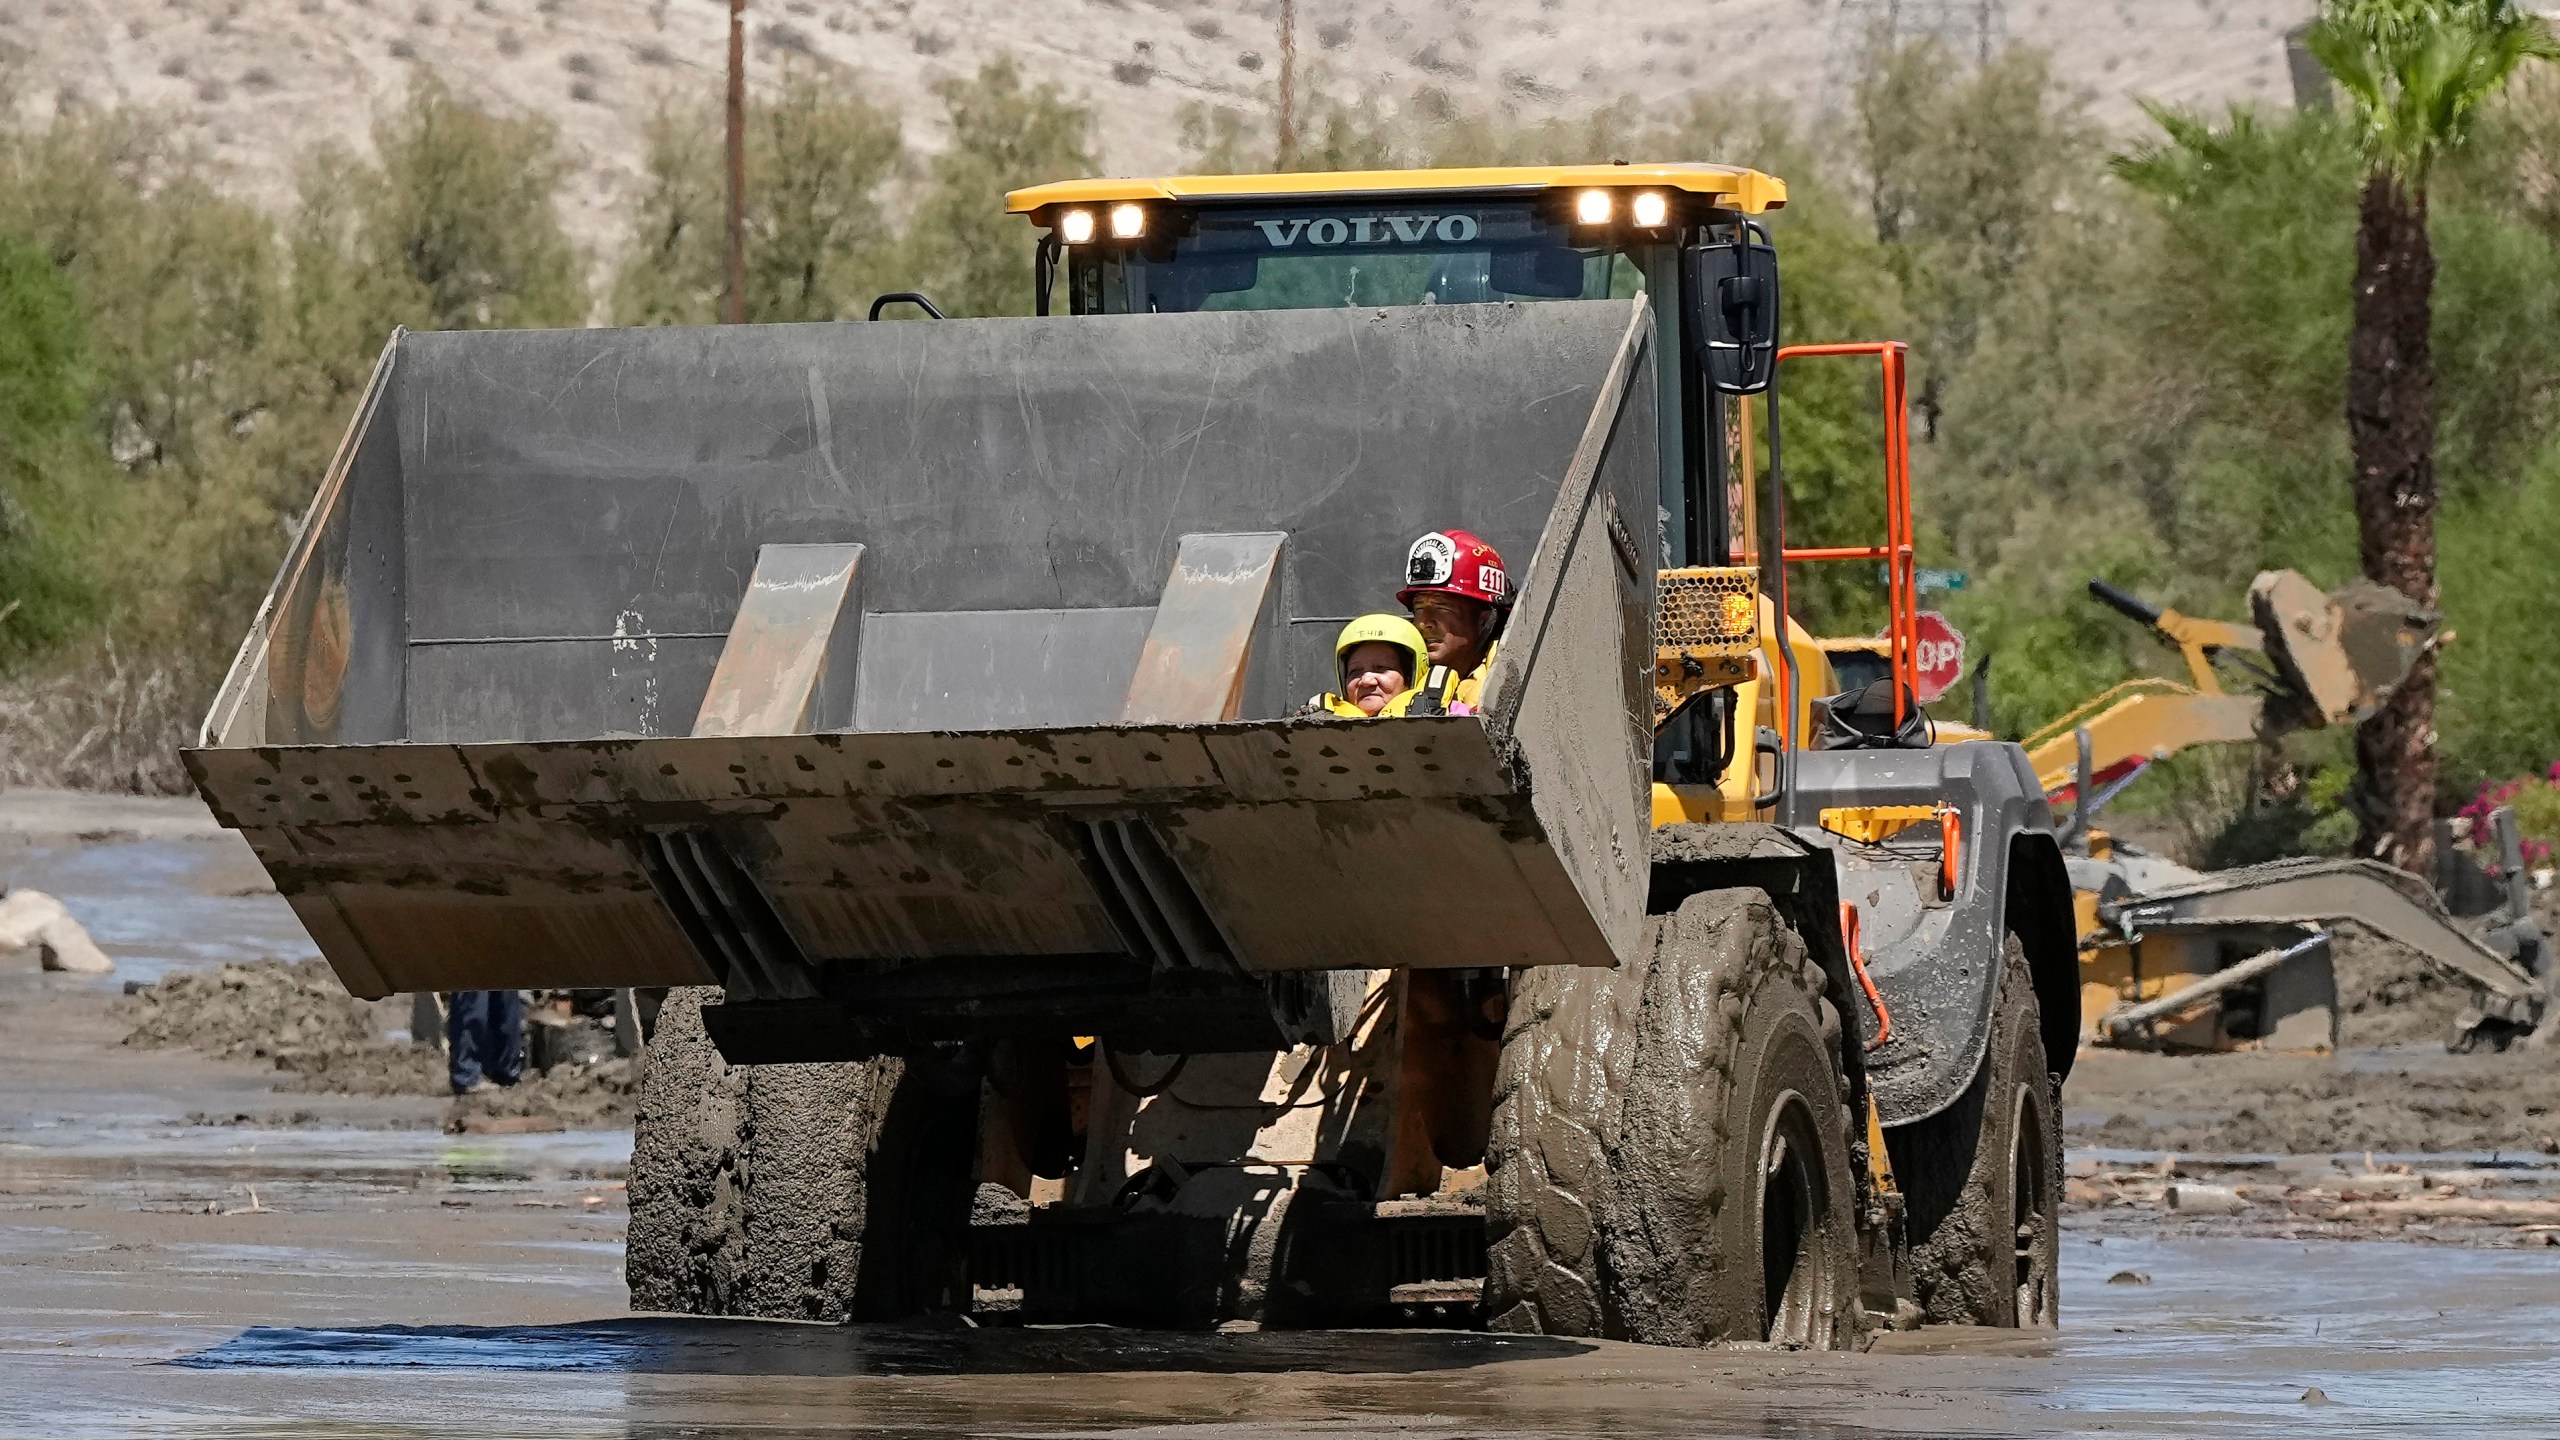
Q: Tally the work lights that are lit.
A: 4